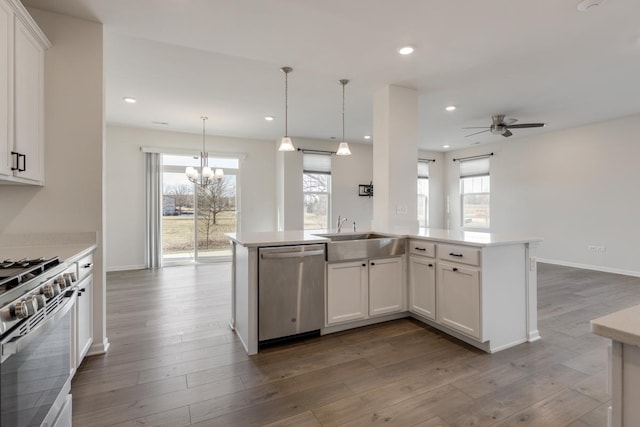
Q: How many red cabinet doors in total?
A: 0